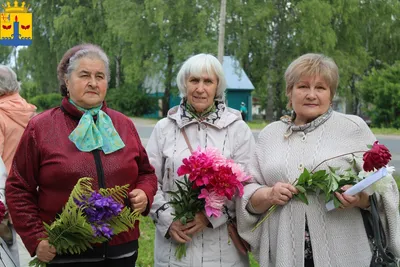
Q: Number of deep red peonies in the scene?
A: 1